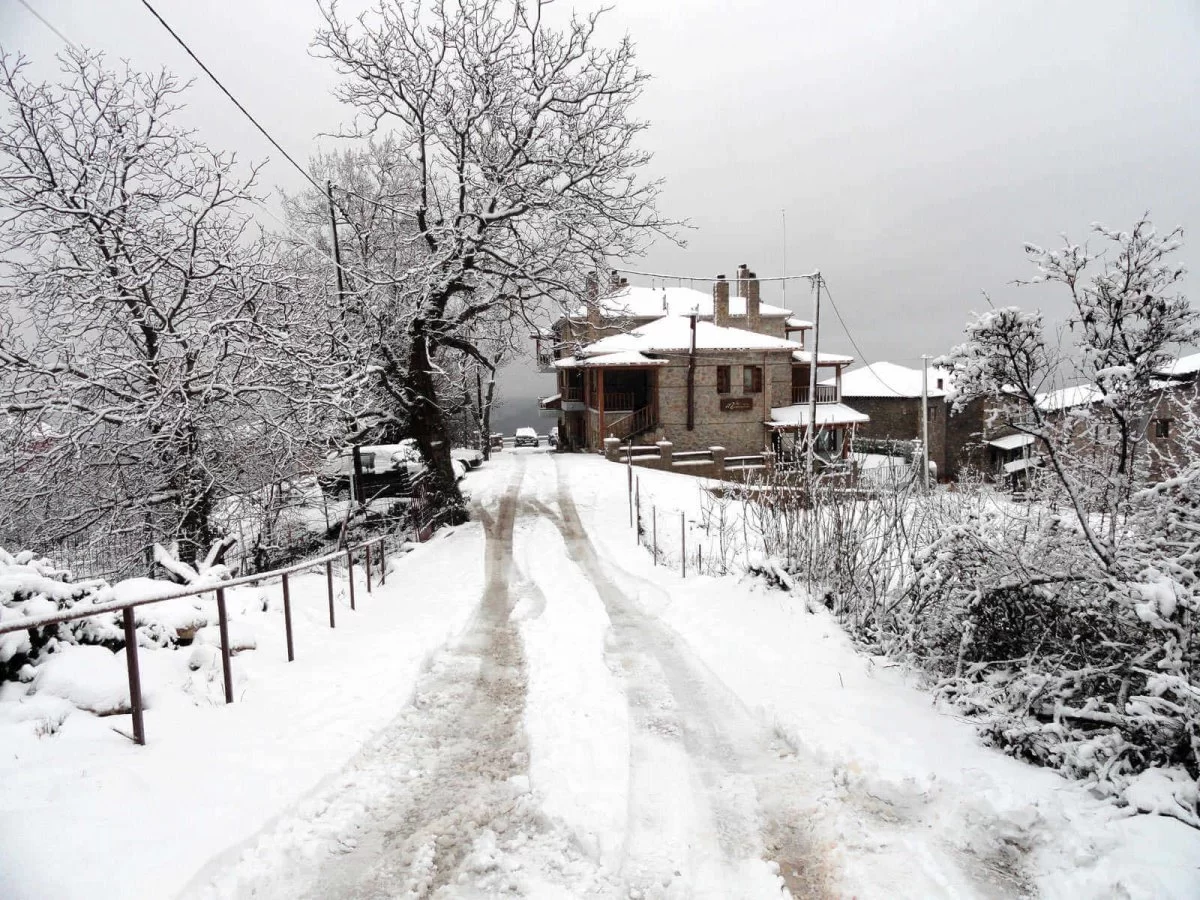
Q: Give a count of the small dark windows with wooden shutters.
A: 2